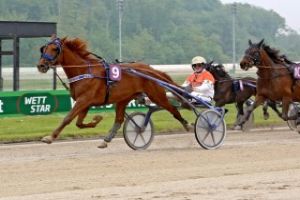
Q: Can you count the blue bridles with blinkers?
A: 1